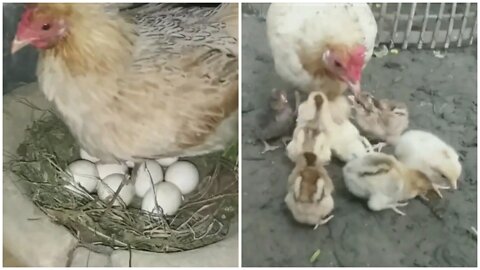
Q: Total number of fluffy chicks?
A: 7